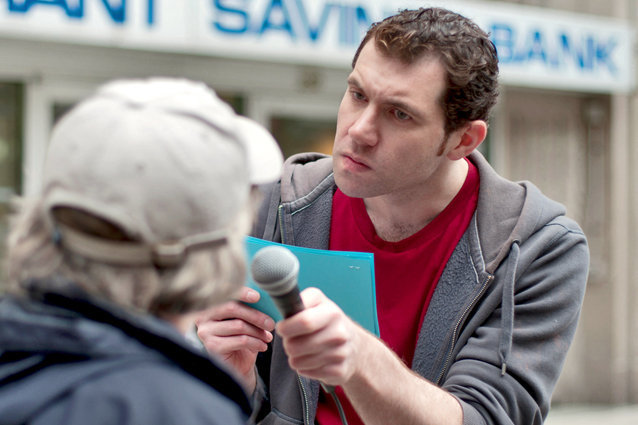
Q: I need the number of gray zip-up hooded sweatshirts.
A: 1